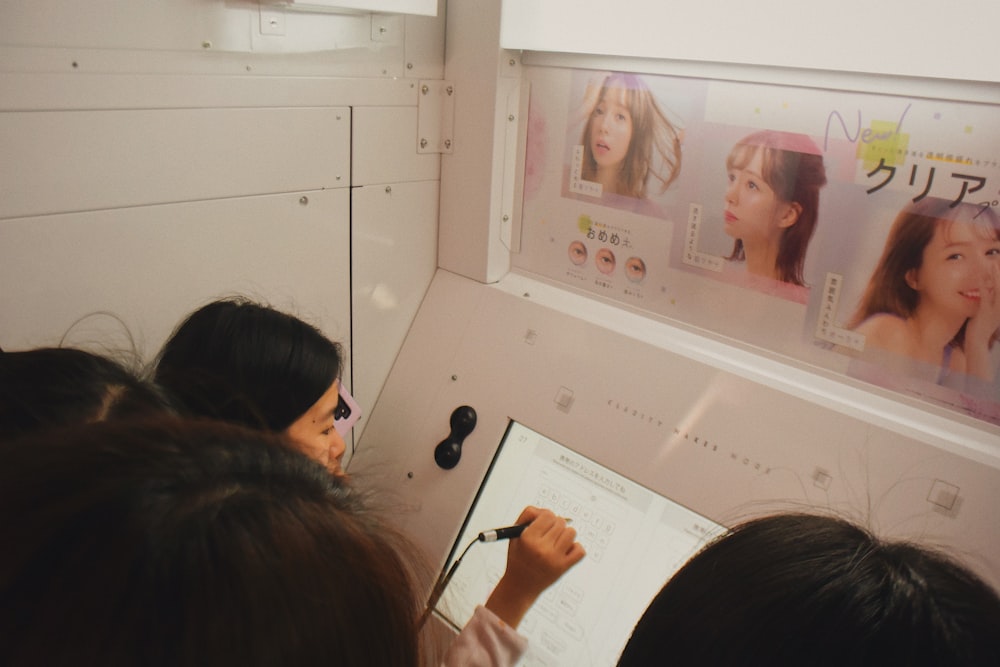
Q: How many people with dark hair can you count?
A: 4